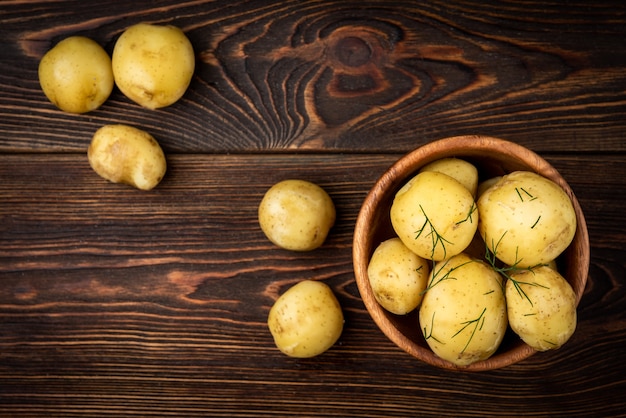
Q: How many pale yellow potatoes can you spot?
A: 12